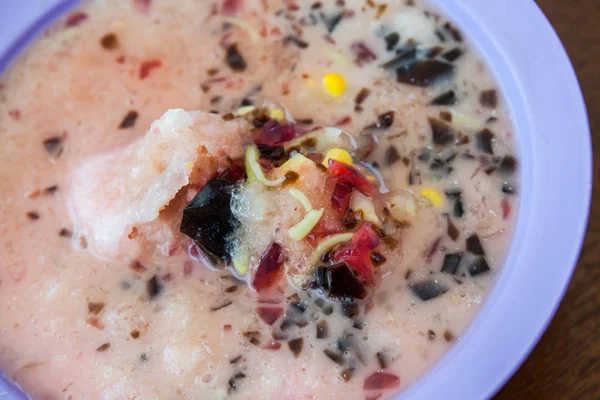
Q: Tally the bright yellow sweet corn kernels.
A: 3